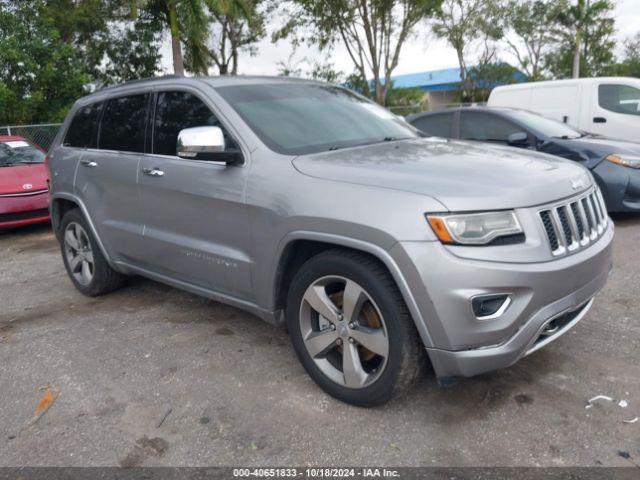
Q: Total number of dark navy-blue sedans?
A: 1